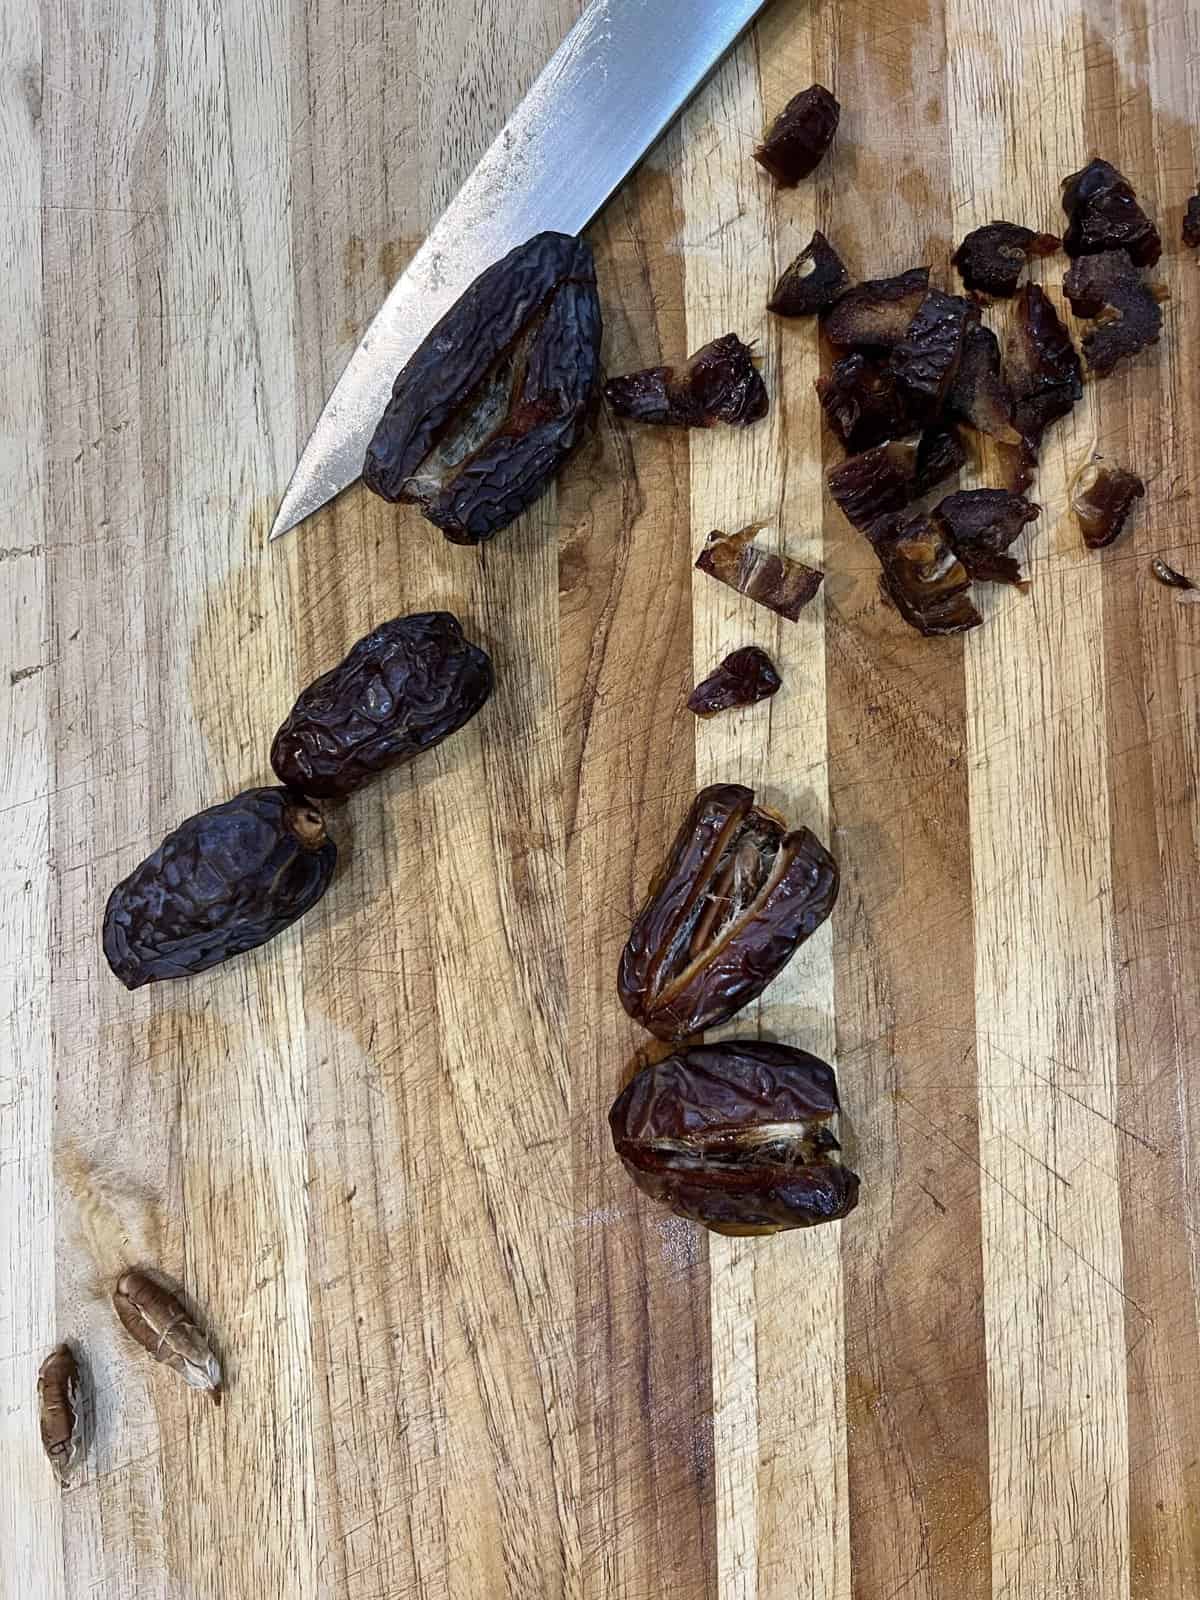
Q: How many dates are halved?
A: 3